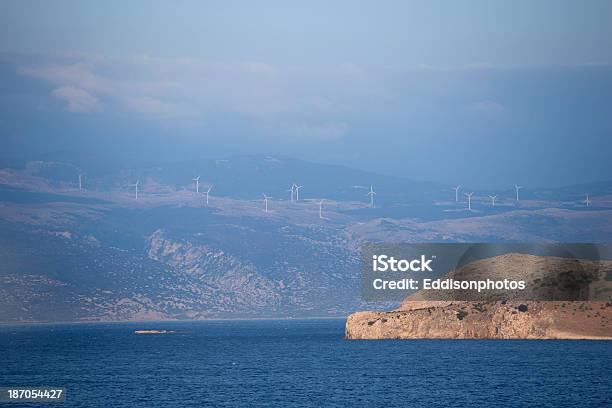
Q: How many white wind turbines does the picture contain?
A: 14